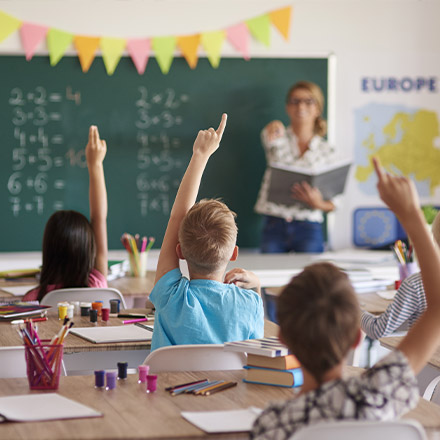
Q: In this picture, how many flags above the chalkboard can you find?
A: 12